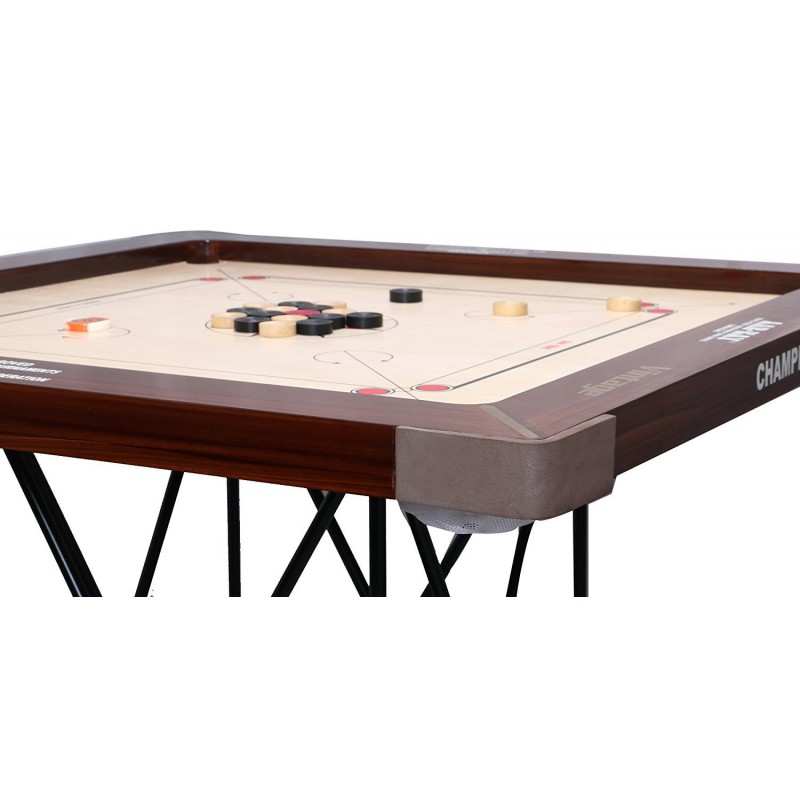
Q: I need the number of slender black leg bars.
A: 10